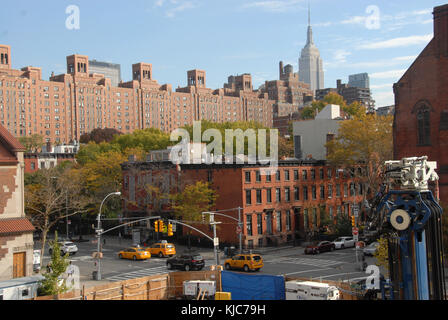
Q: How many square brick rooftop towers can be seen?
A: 5